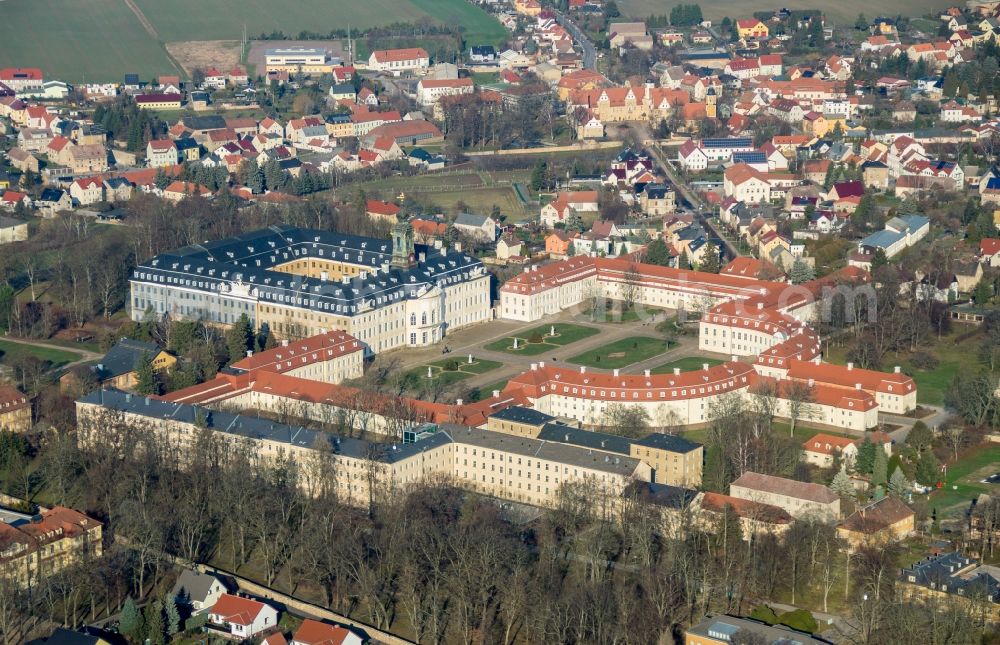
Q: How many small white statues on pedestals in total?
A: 4